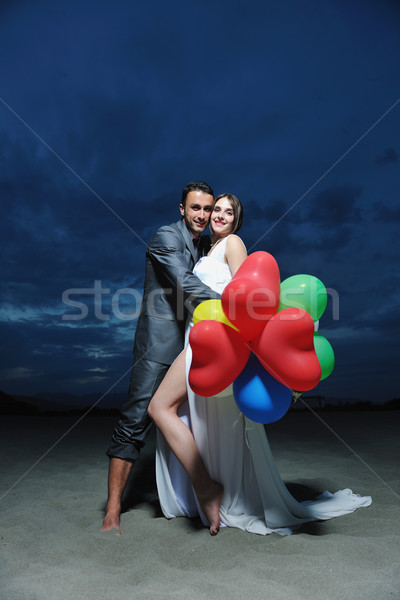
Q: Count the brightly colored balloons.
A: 7